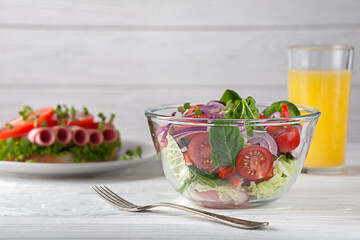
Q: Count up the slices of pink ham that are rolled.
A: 5